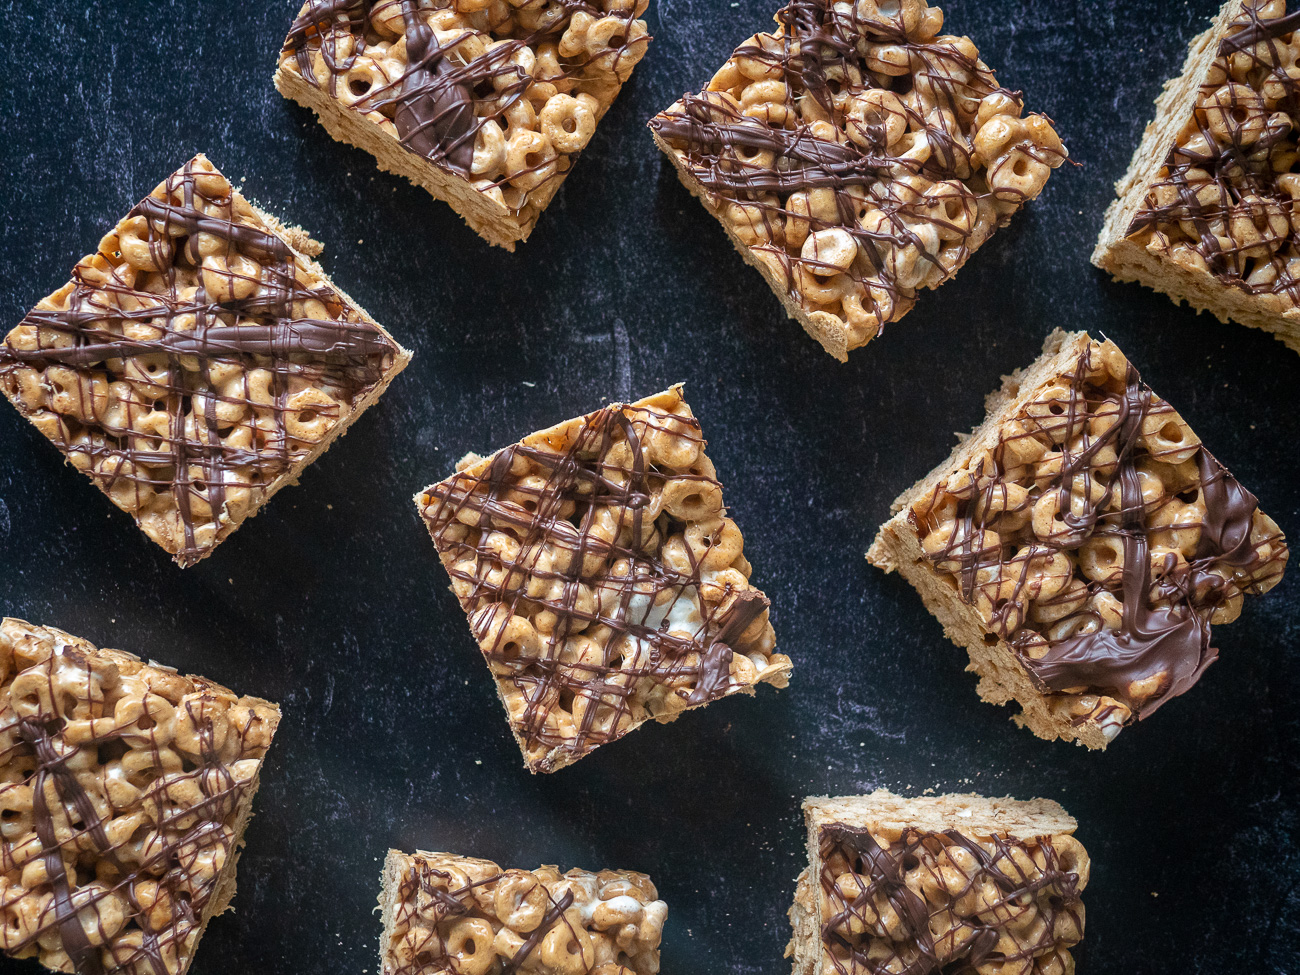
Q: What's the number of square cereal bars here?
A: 9